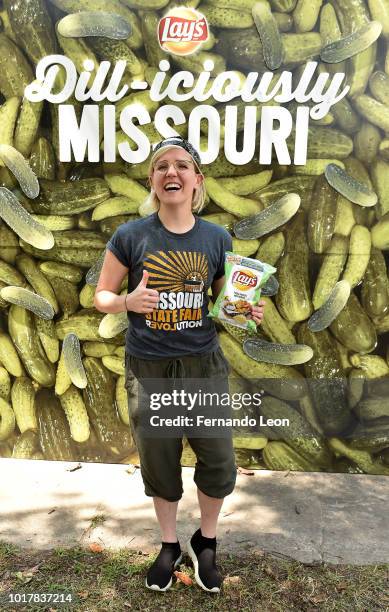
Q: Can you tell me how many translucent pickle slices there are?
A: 14